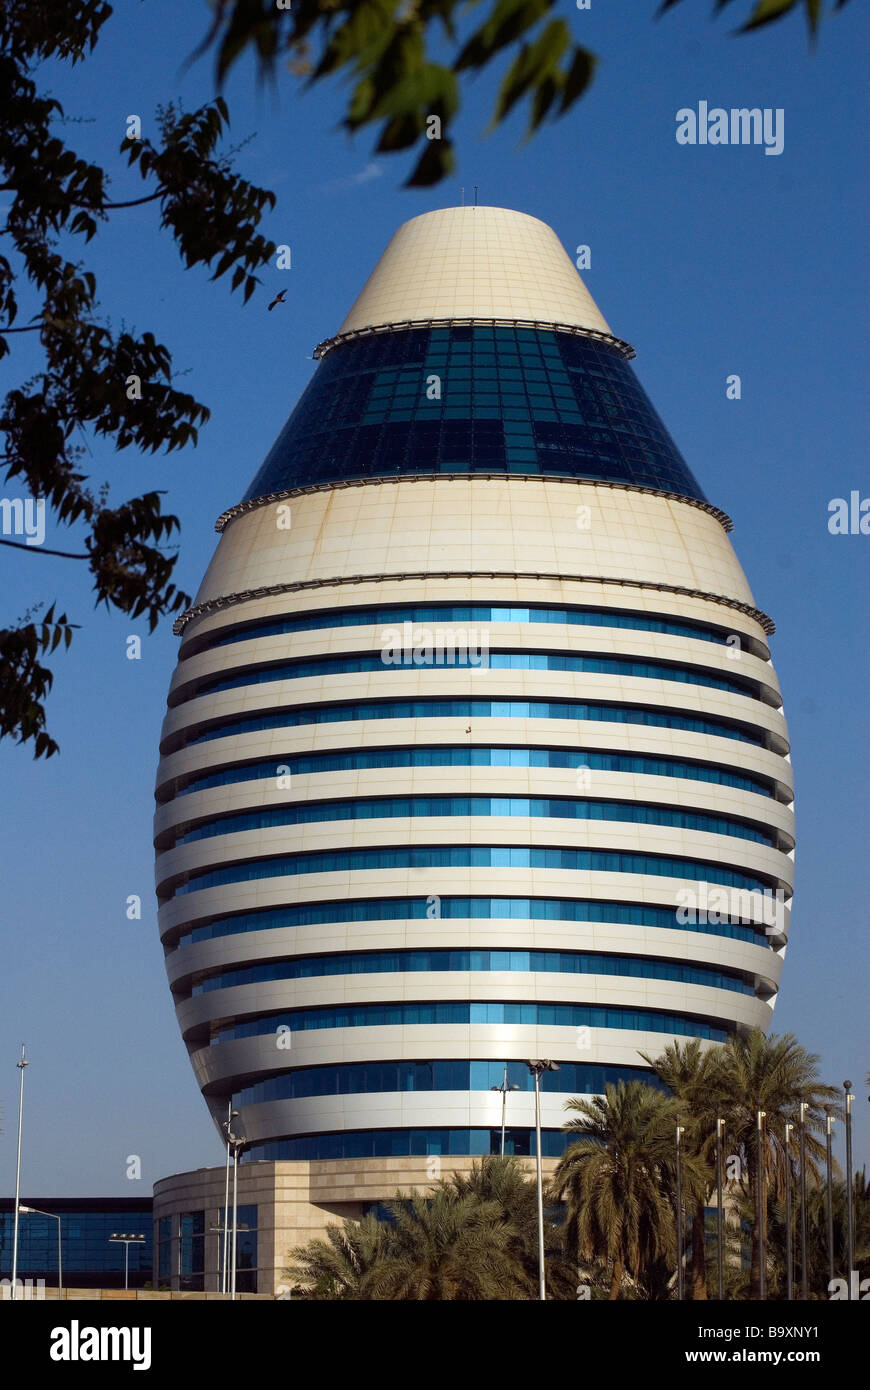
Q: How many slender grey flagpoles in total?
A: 7